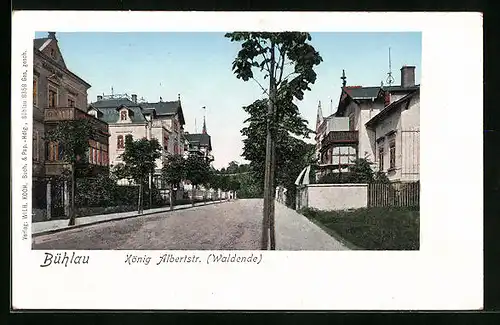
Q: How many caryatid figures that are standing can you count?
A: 0